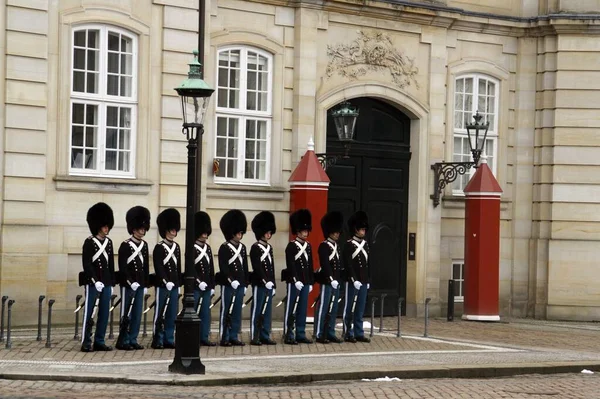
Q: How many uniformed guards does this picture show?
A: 9